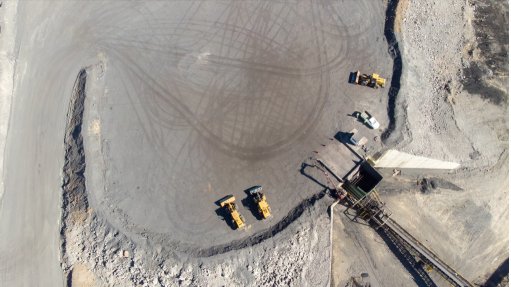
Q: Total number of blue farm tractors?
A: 0